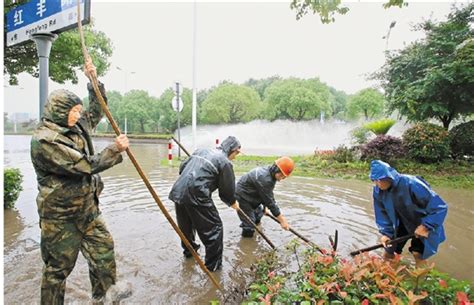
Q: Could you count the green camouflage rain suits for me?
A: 1